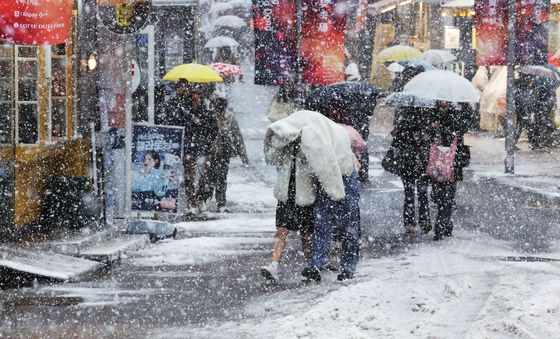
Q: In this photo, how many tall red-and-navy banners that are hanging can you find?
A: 4